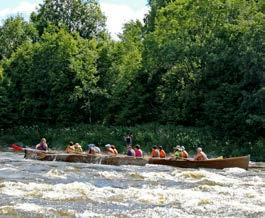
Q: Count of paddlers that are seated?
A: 14